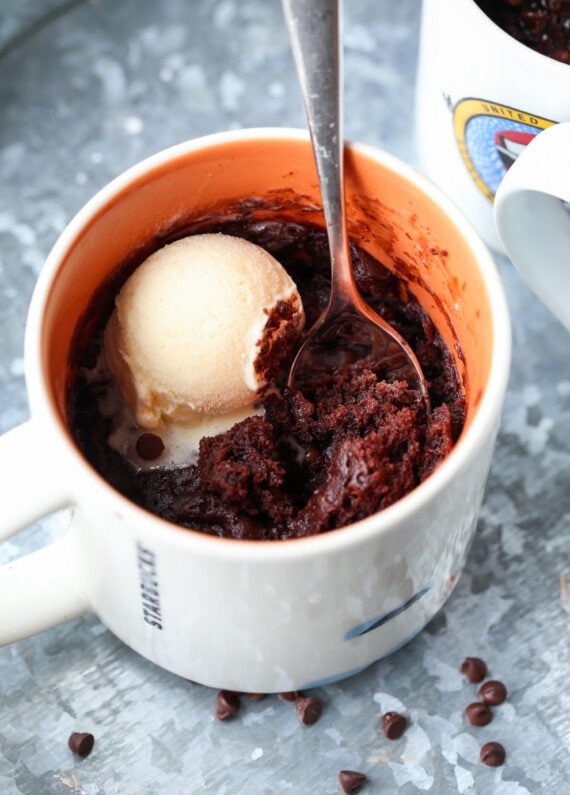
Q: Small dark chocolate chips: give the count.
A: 12